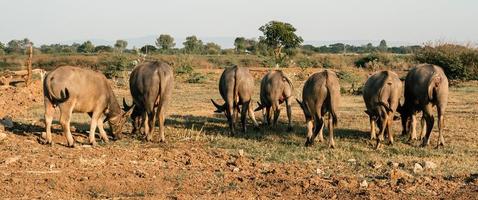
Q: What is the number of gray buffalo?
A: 7